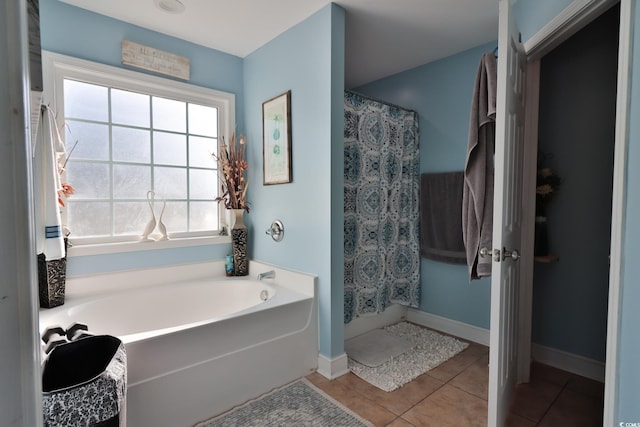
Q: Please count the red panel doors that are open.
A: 0